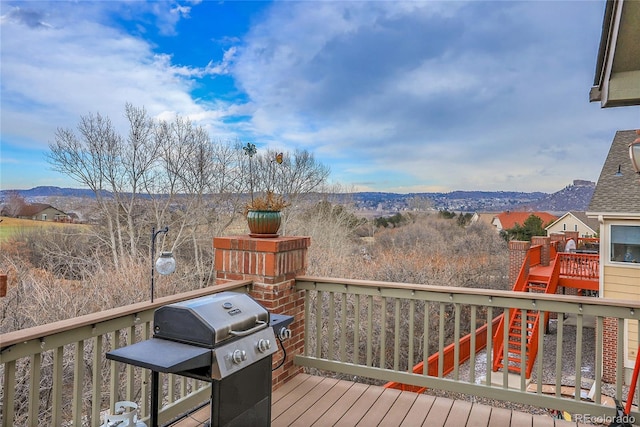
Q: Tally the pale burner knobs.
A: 3